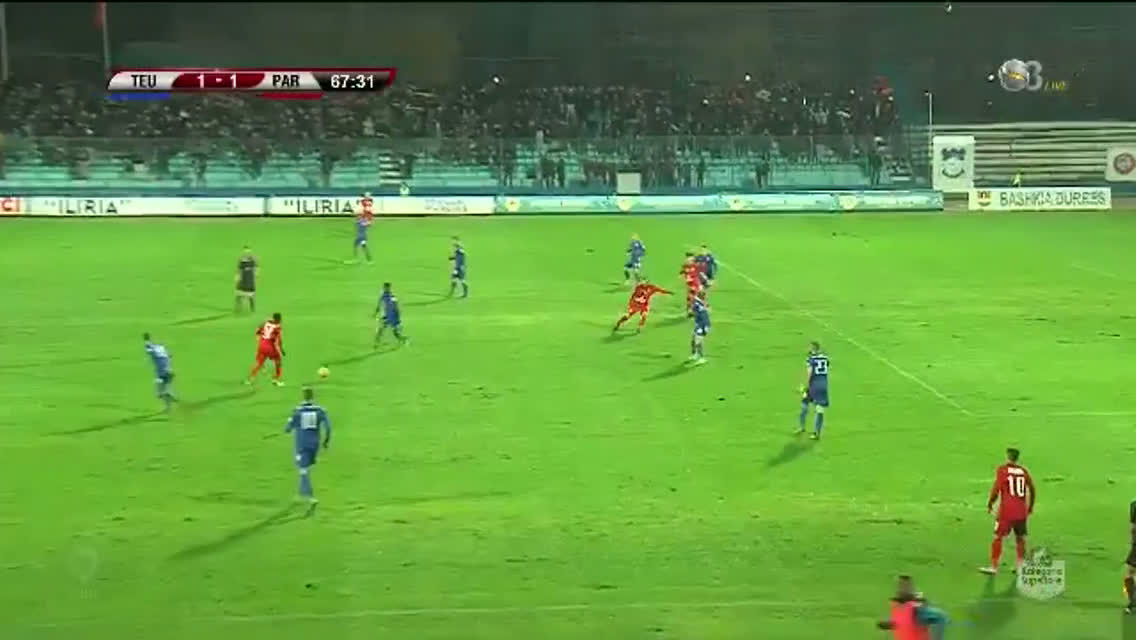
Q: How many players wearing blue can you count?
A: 9